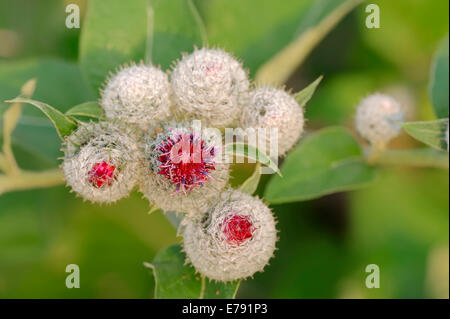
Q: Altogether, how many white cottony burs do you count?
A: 7